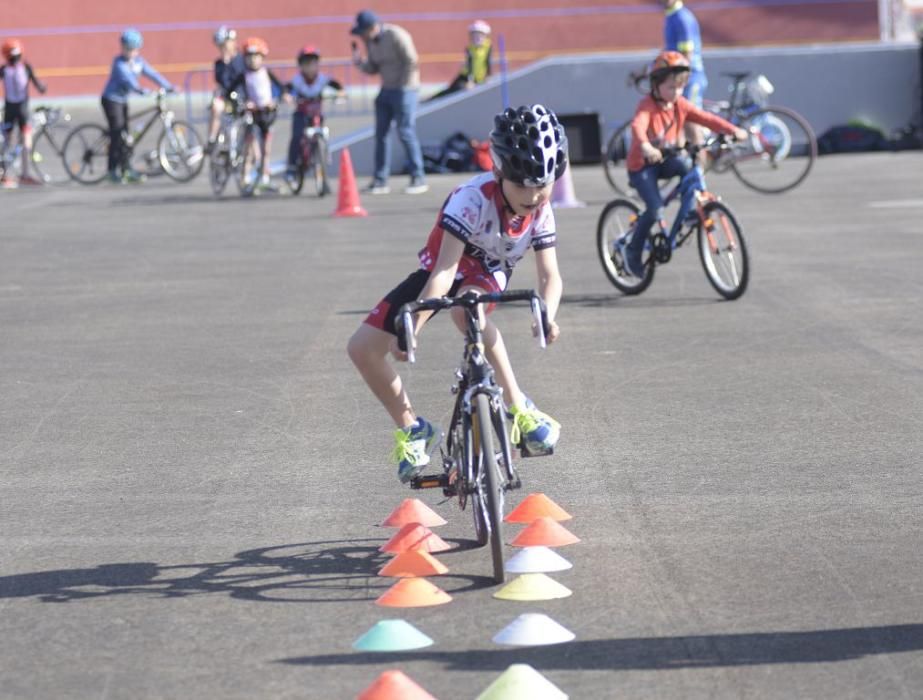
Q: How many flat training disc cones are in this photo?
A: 12